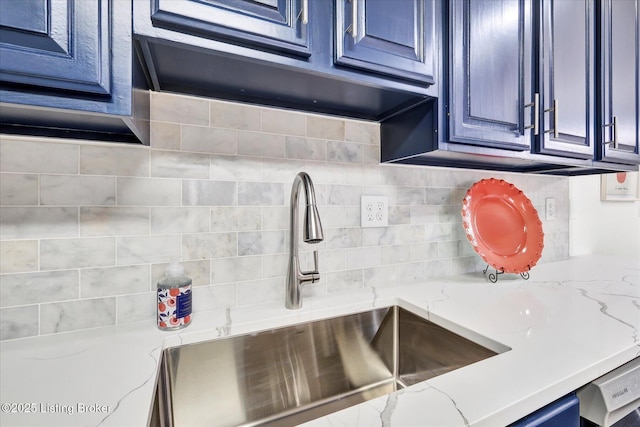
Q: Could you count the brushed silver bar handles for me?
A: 5